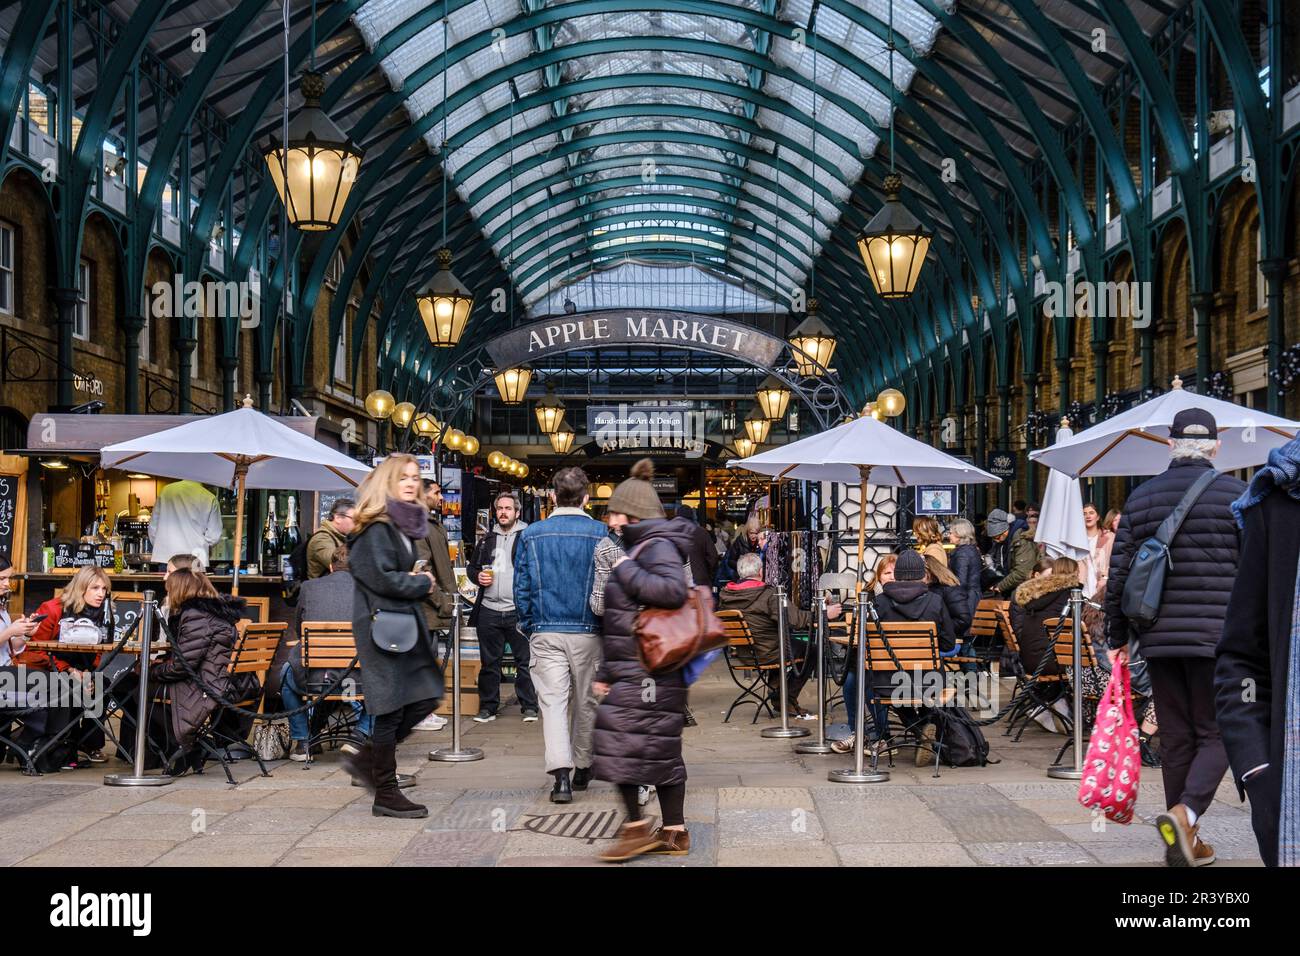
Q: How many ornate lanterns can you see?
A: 10